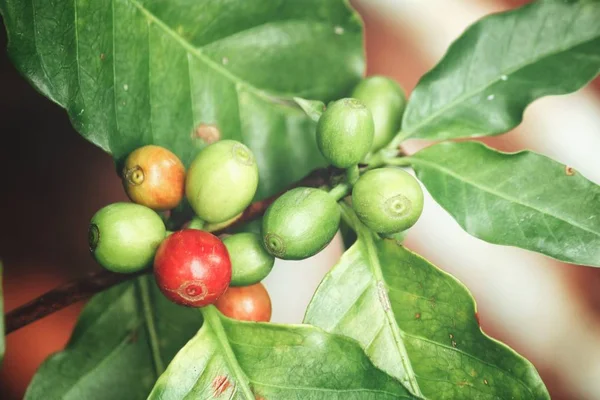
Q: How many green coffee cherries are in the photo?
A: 7